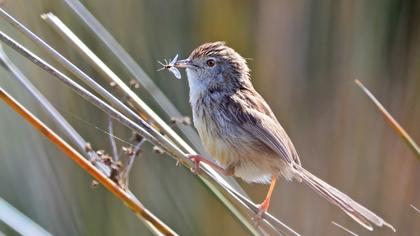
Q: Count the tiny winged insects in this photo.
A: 1